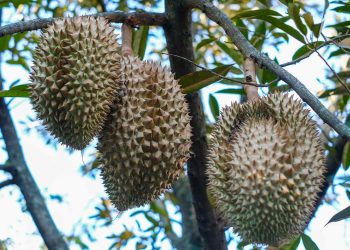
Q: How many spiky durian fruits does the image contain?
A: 3